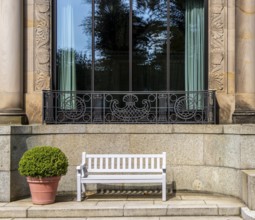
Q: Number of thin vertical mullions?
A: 3